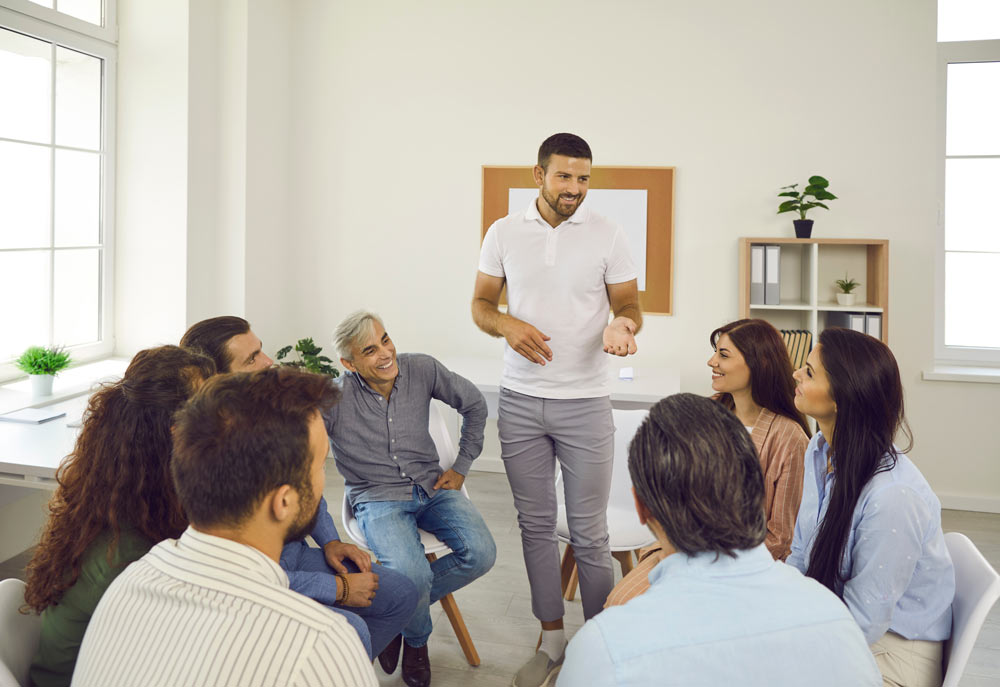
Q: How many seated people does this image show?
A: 7